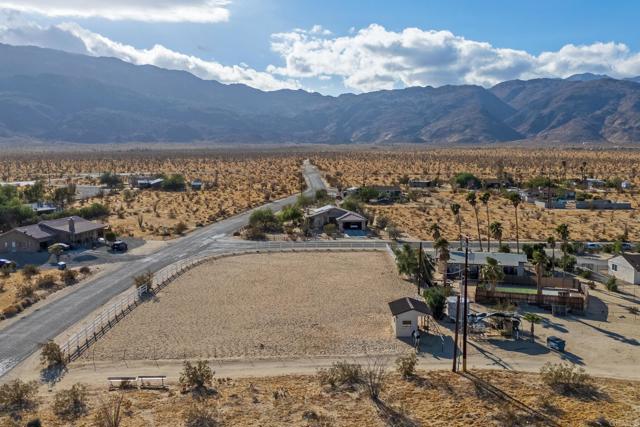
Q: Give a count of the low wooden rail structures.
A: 2